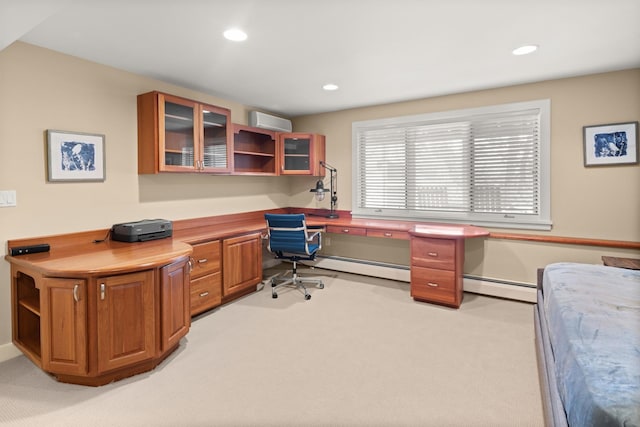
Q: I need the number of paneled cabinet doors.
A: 4